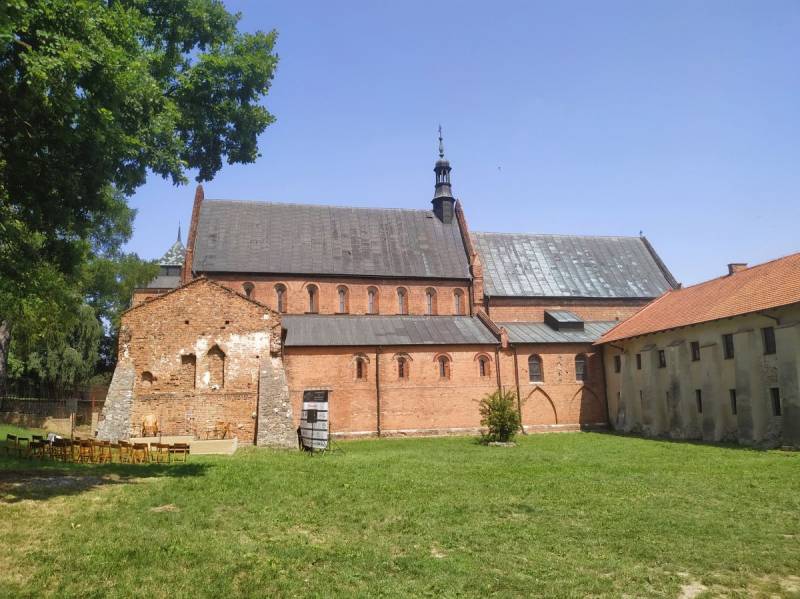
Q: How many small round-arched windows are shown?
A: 12